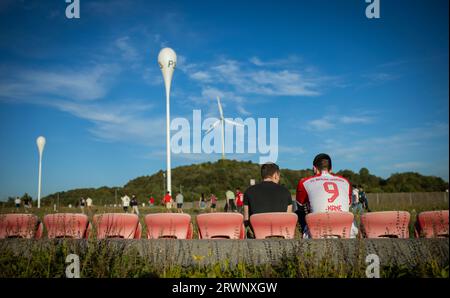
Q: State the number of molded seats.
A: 9